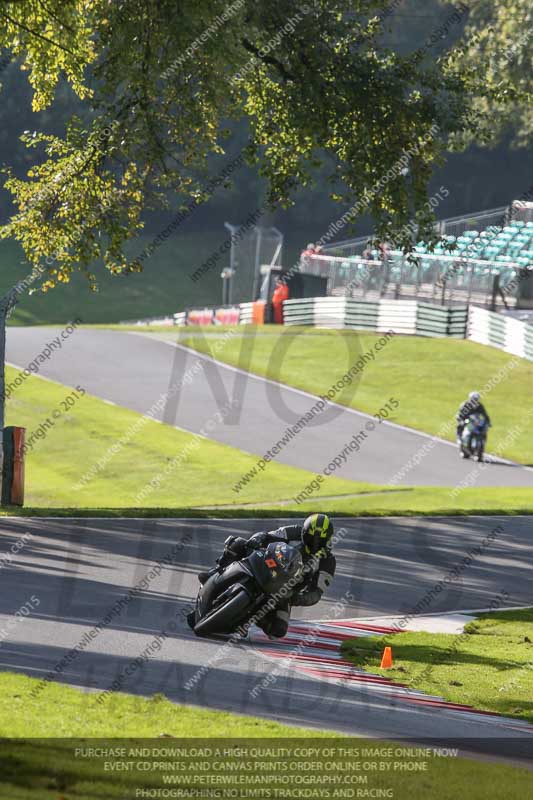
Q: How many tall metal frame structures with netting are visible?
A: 1